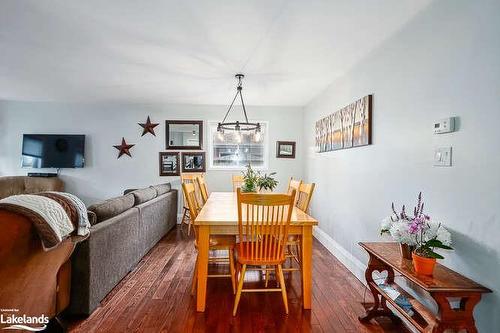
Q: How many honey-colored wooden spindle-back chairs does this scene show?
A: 7